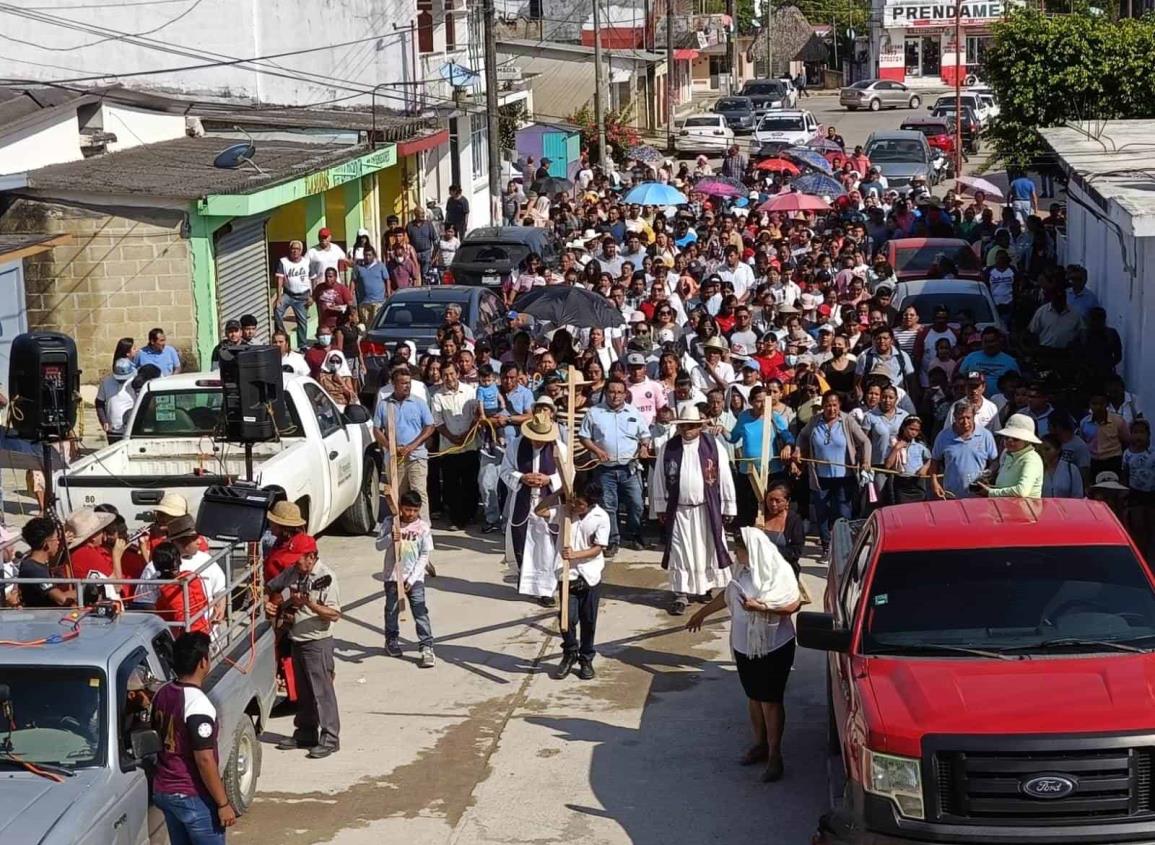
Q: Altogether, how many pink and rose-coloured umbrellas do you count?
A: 3